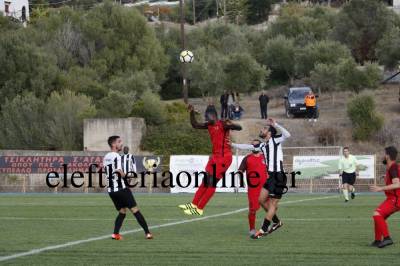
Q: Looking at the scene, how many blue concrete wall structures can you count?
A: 0